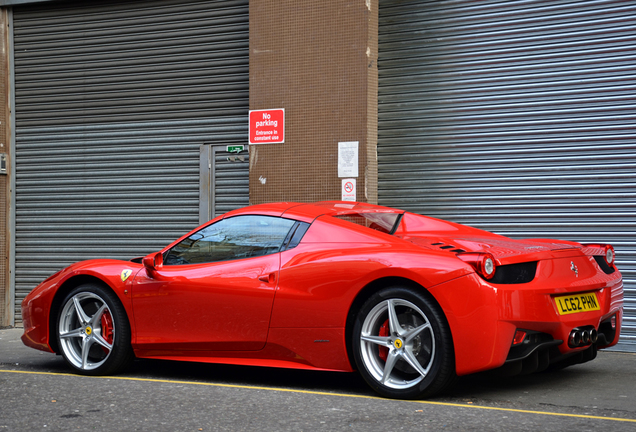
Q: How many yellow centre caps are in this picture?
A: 2